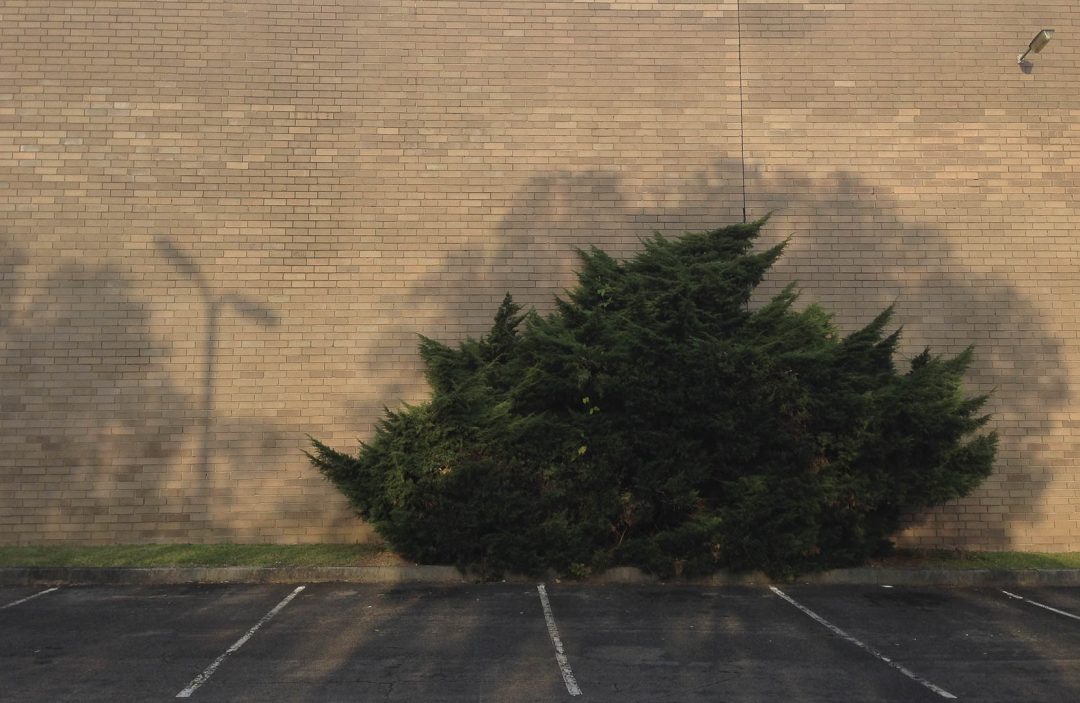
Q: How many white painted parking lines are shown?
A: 5